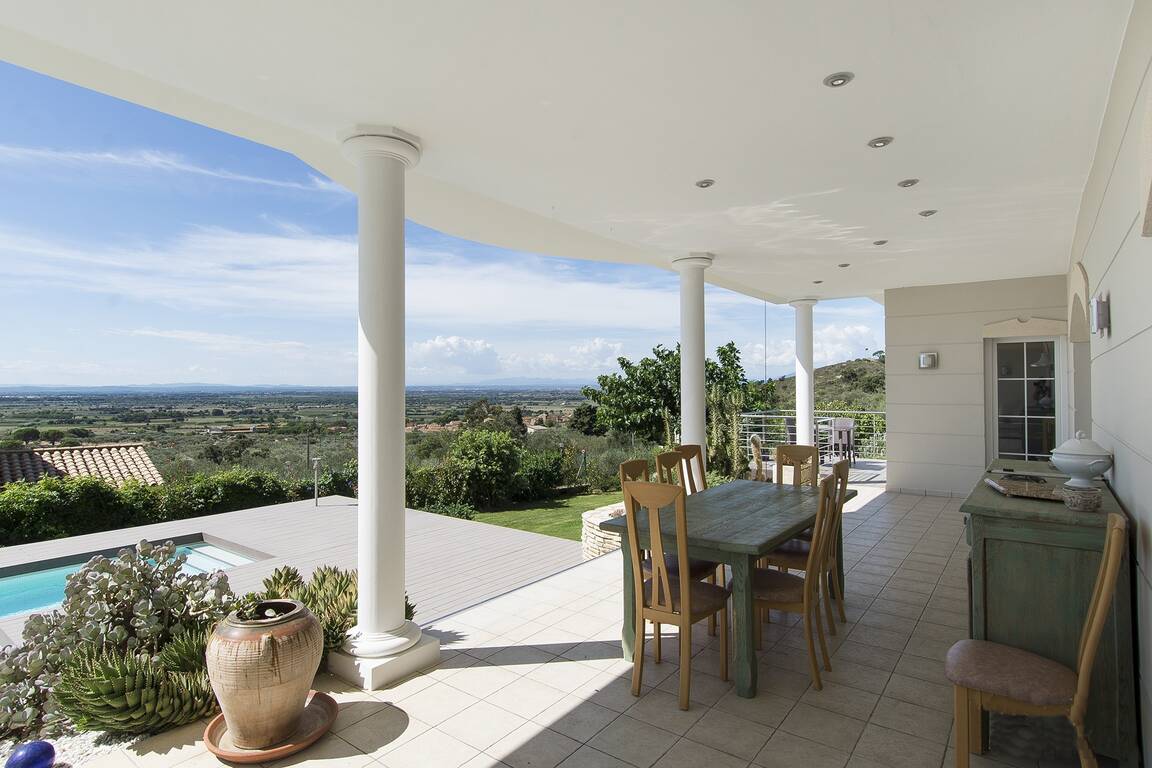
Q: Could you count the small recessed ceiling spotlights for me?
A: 8